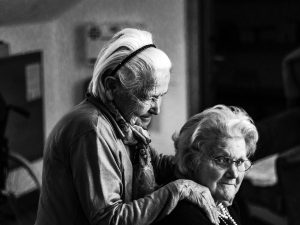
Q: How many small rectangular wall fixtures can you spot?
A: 1